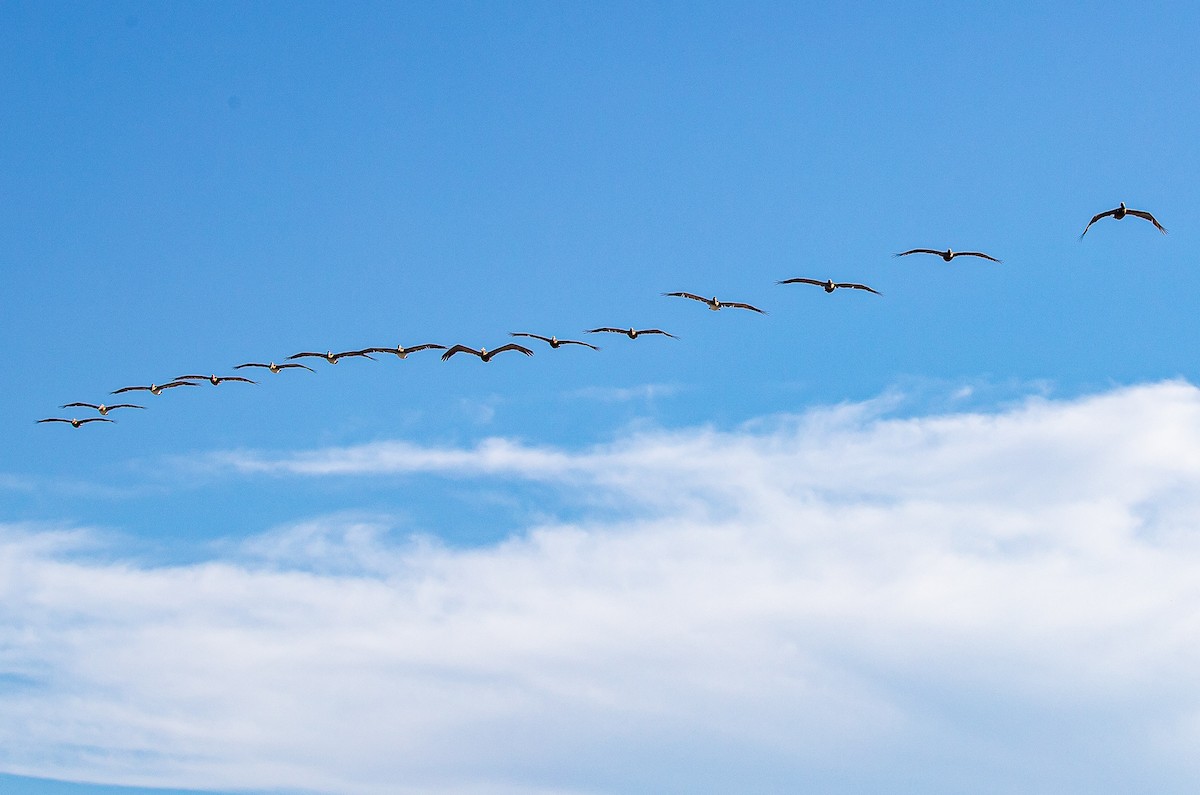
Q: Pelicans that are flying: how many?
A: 14